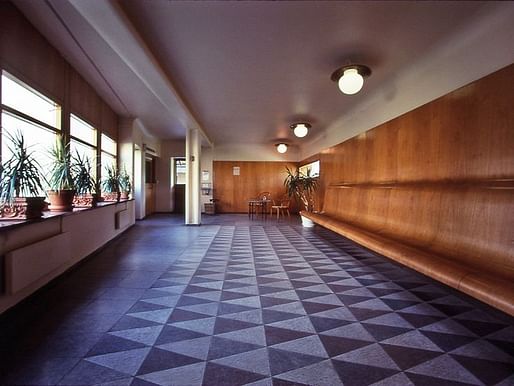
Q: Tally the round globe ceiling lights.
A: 3